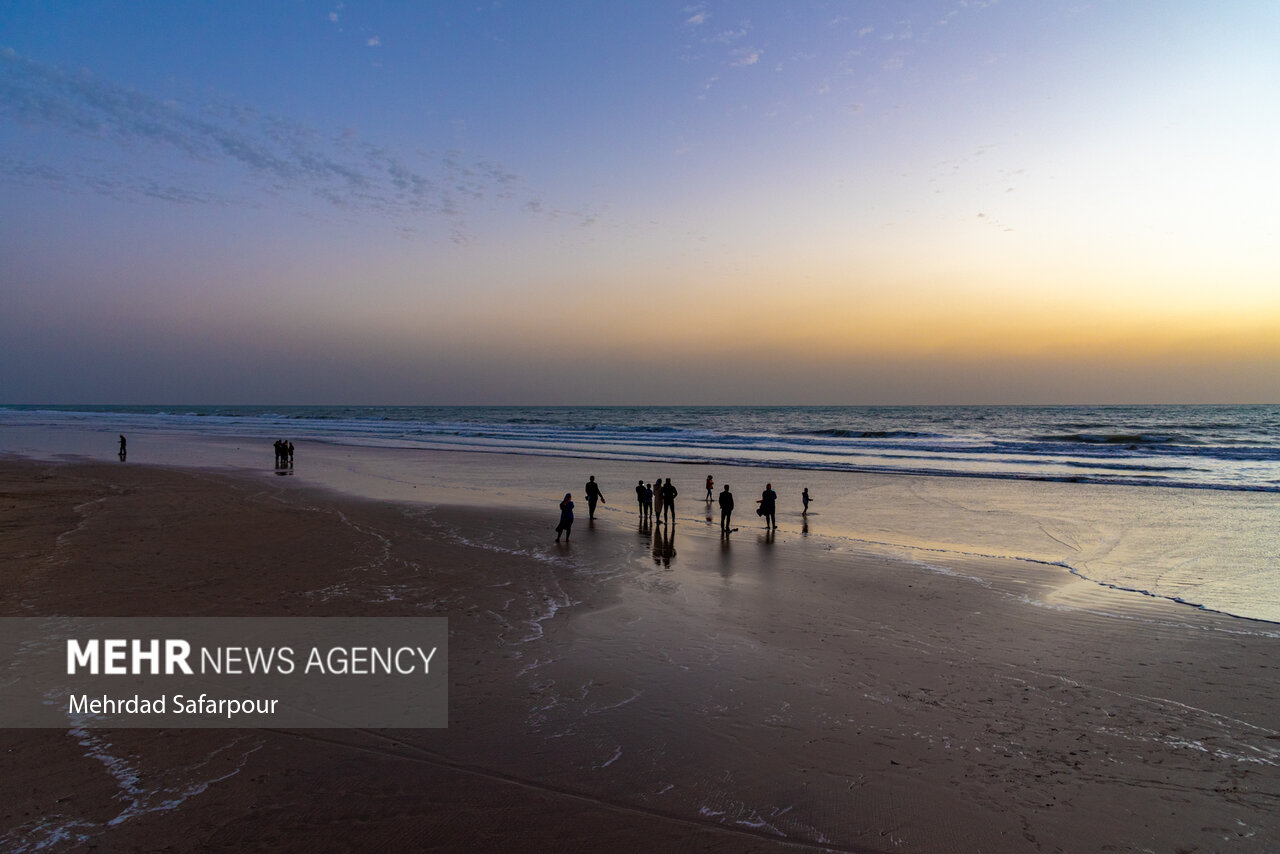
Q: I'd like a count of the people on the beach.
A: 15